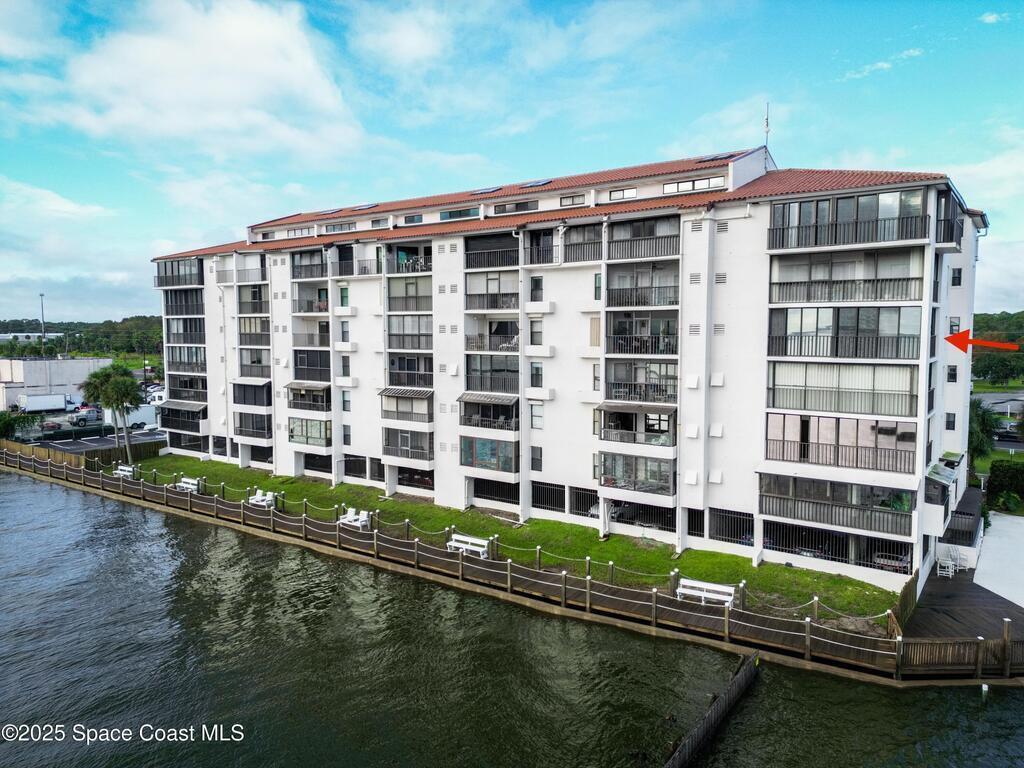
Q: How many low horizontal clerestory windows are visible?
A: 10